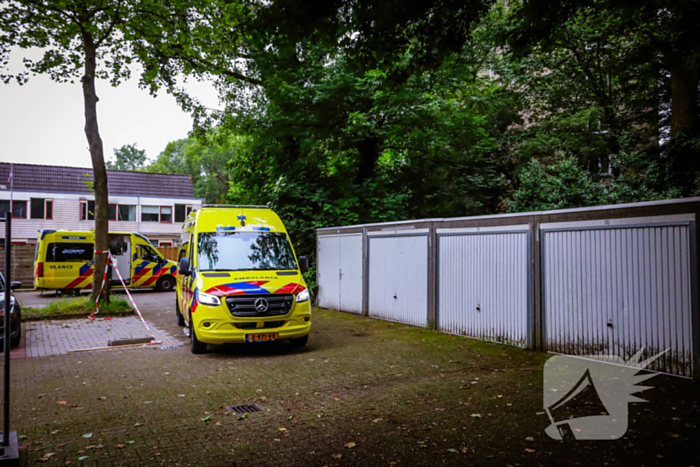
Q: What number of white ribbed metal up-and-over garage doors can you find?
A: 3